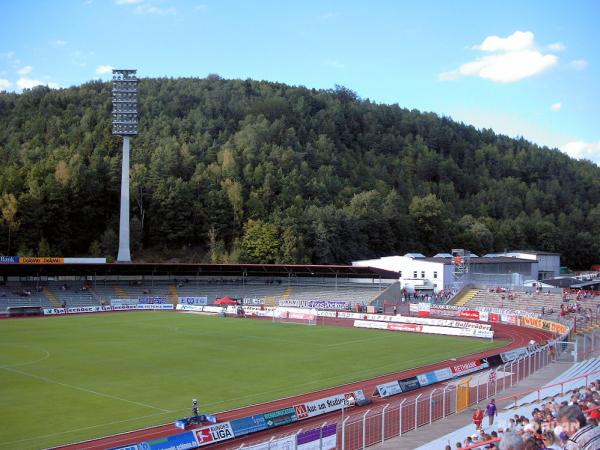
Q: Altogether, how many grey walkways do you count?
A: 1